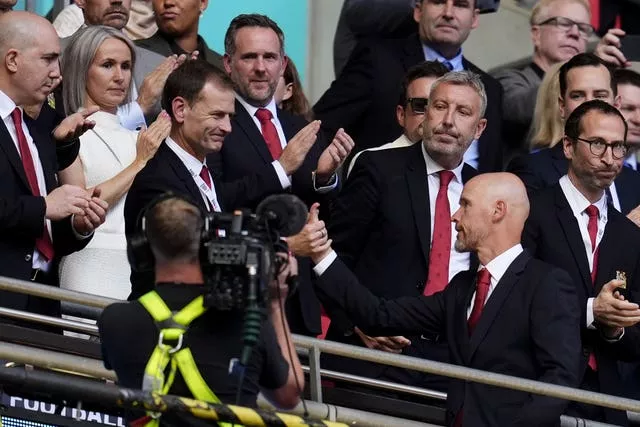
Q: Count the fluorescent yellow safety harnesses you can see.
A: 1